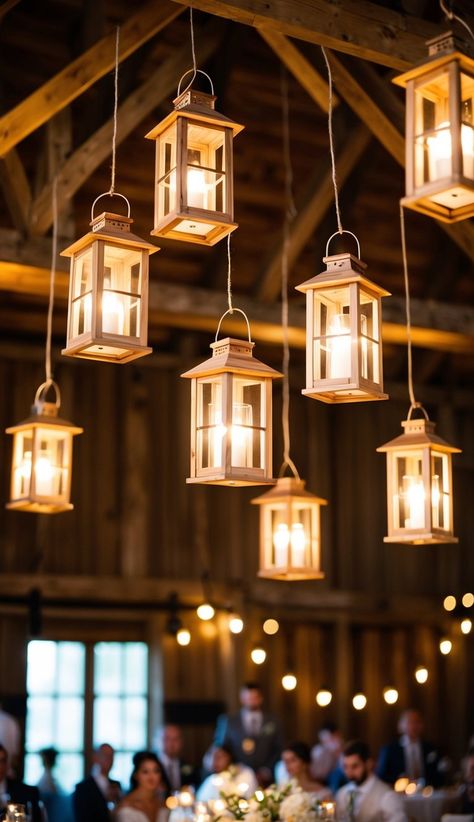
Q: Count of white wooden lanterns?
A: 8